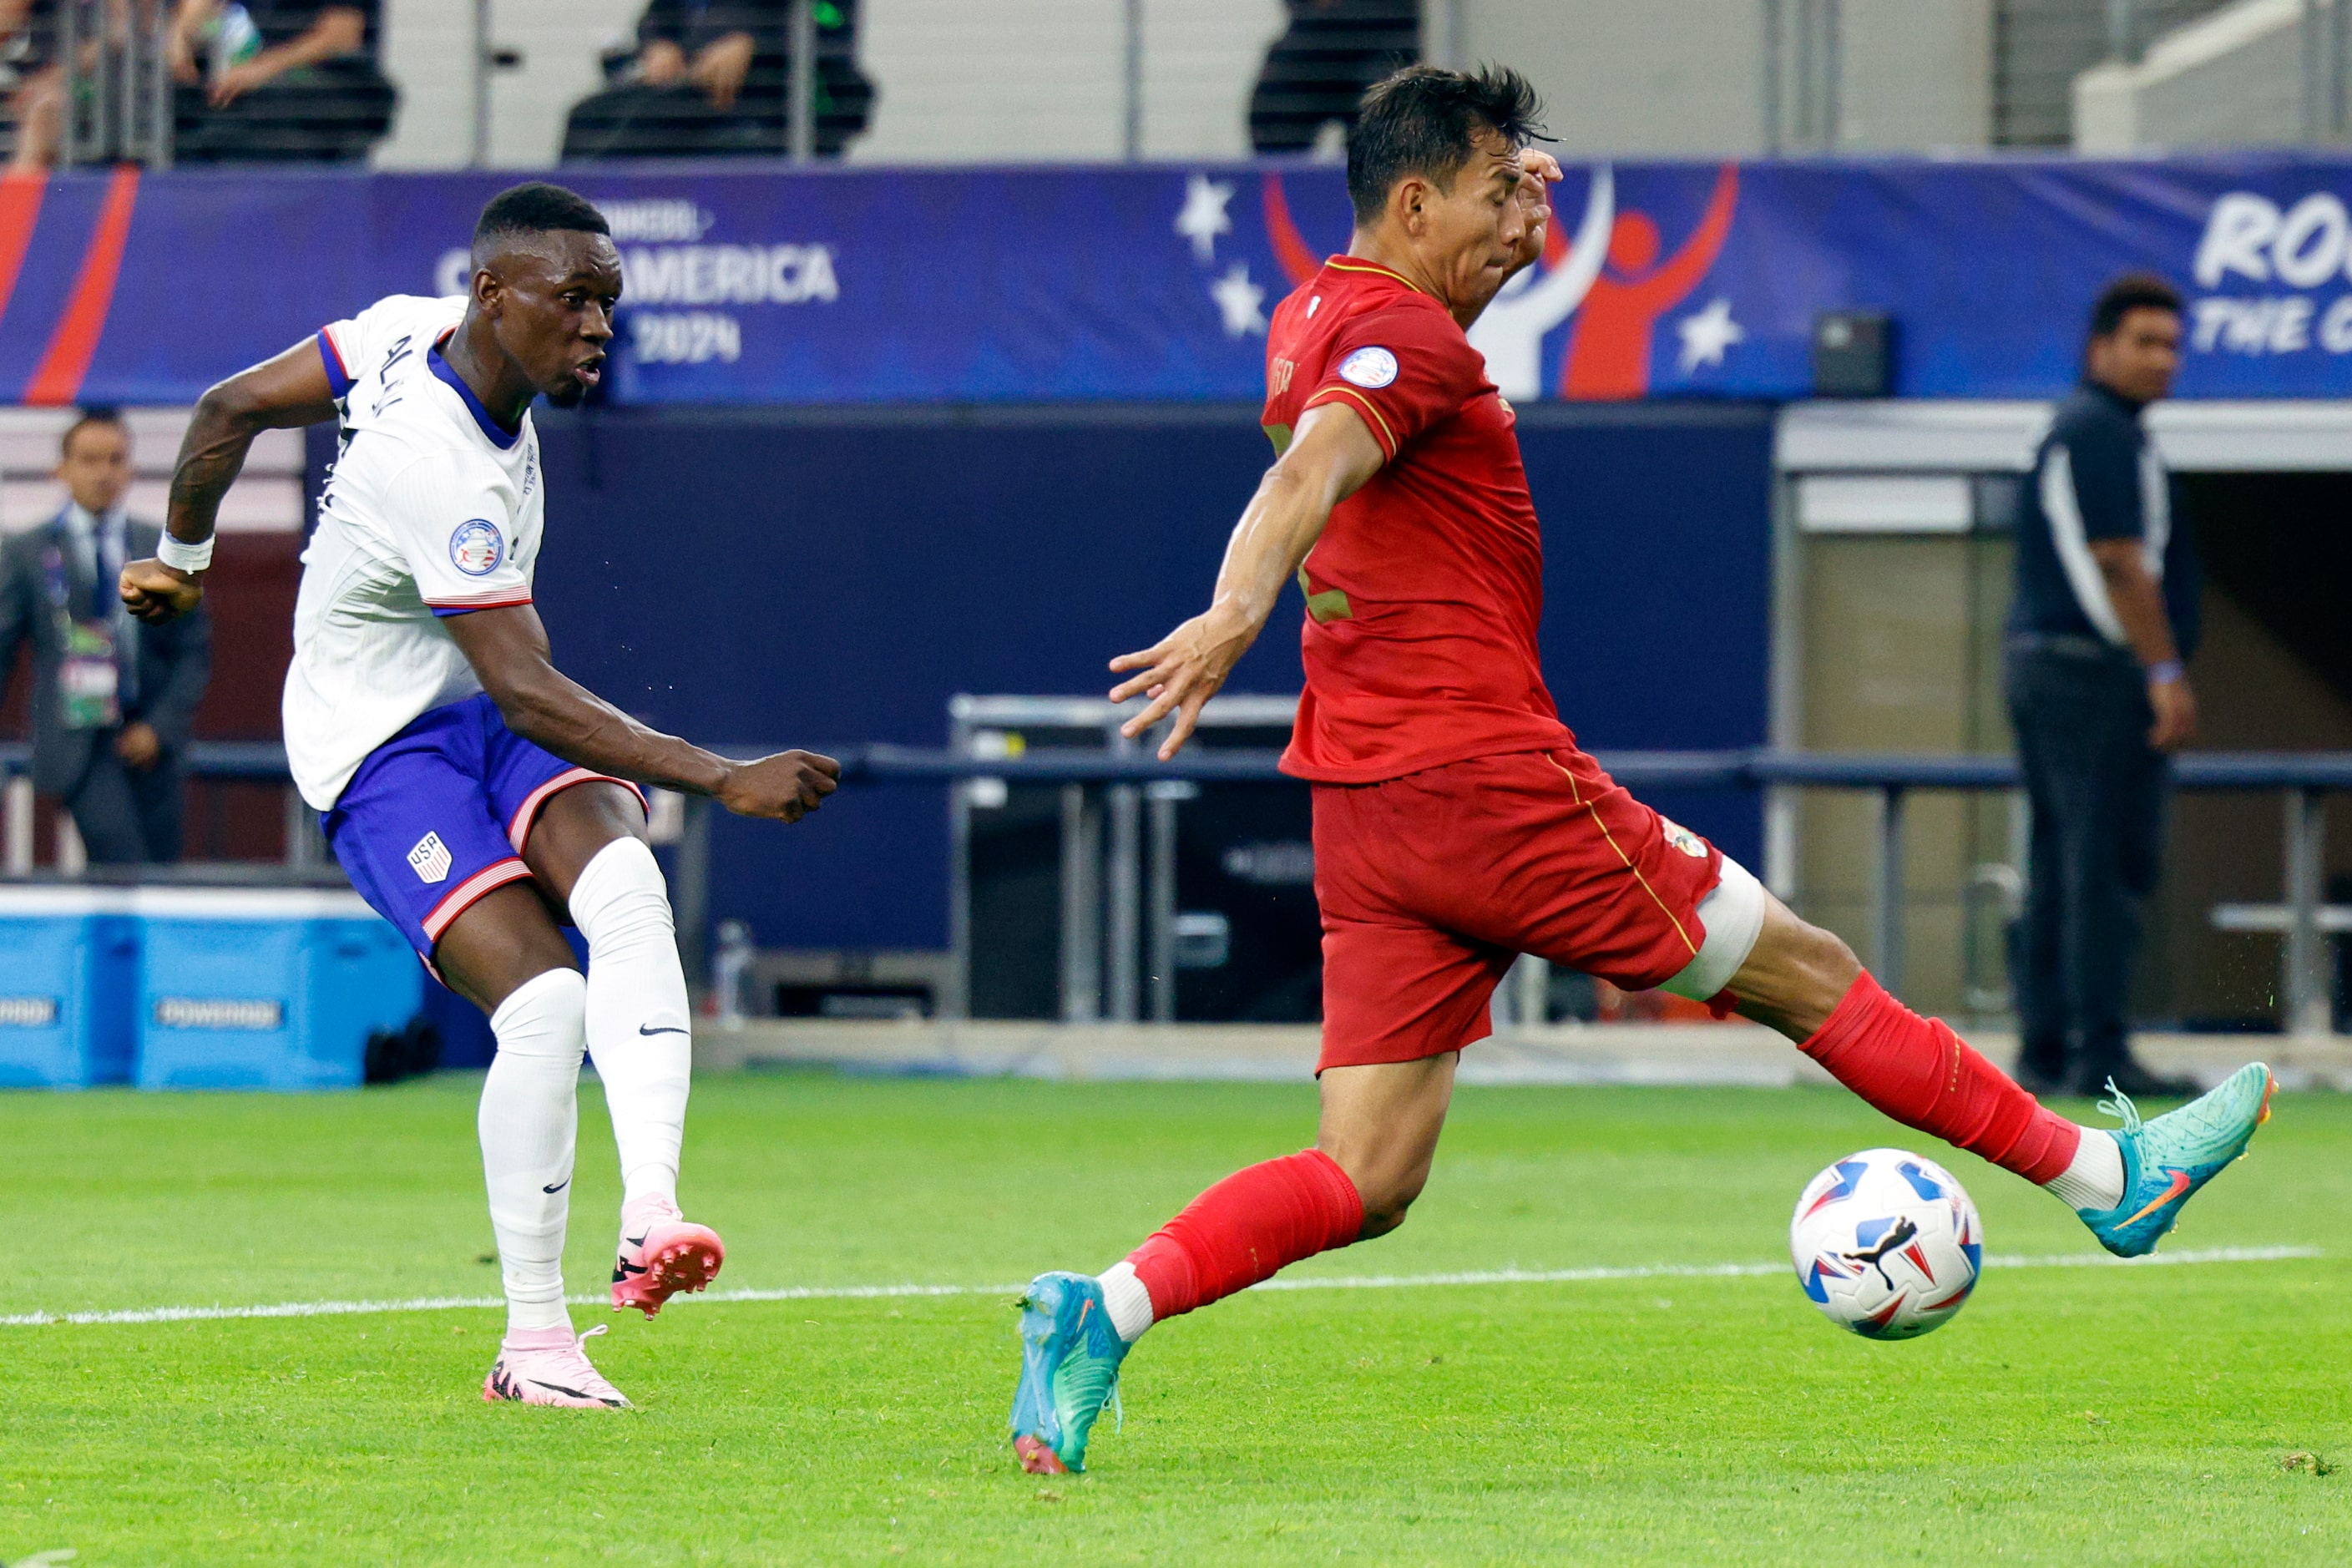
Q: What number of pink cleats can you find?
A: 2